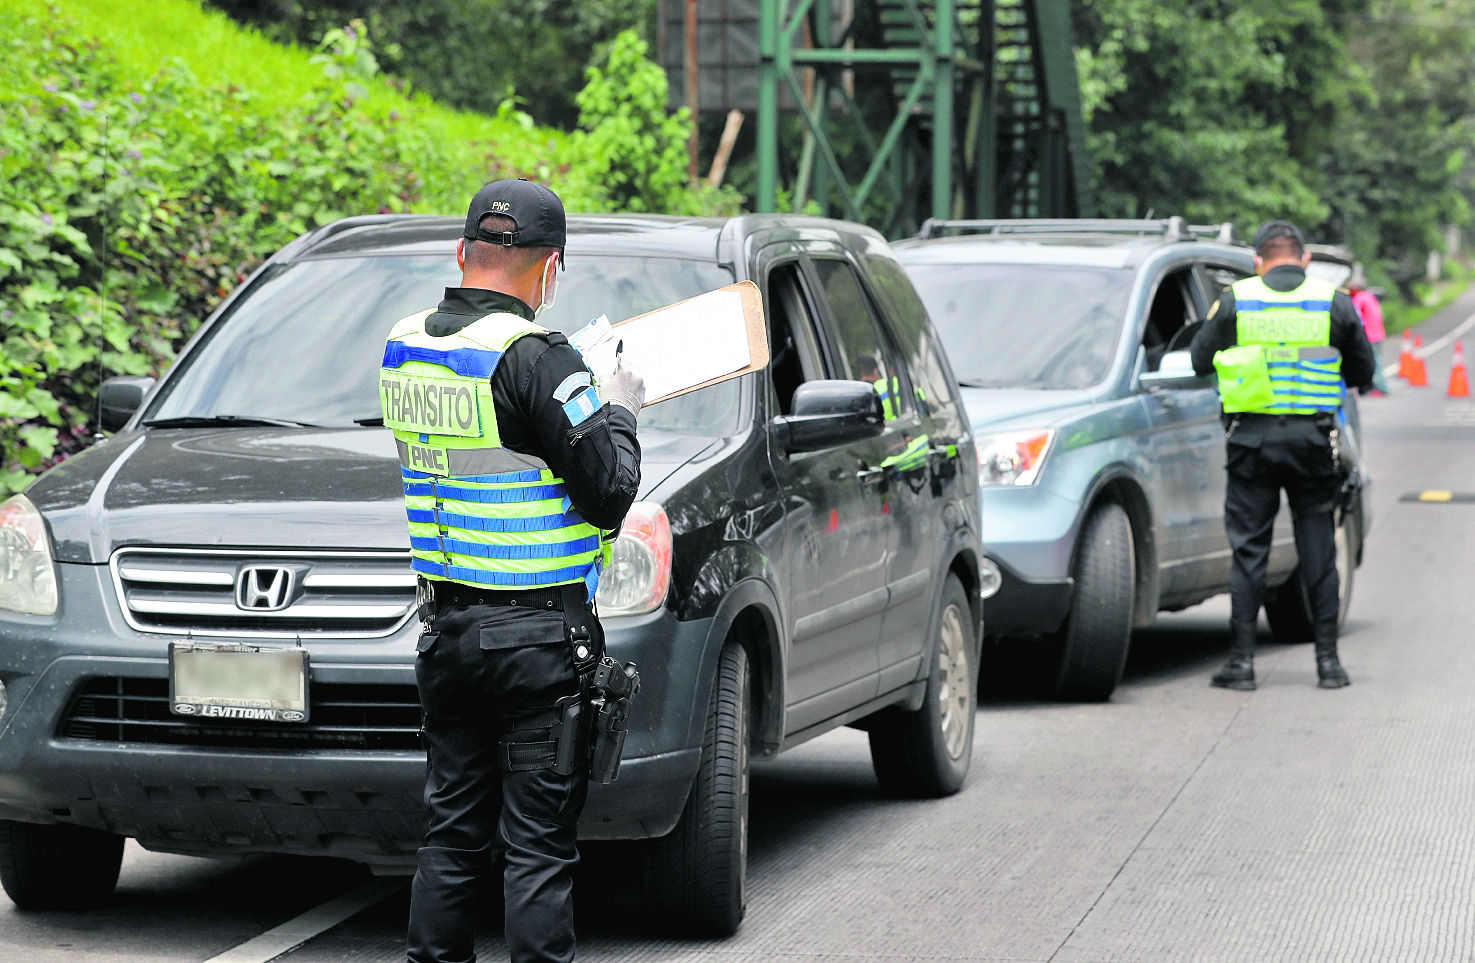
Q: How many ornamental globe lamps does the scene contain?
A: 0